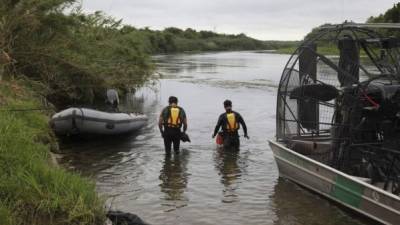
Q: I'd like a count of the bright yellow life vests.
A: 2